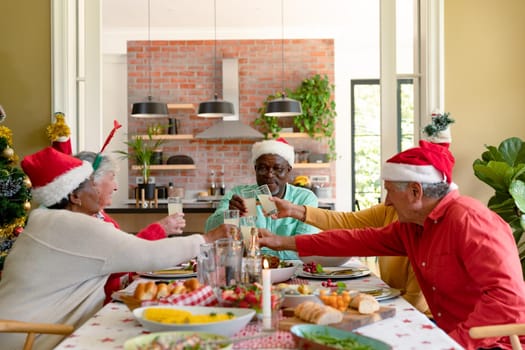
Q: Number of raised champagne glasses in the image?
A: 5